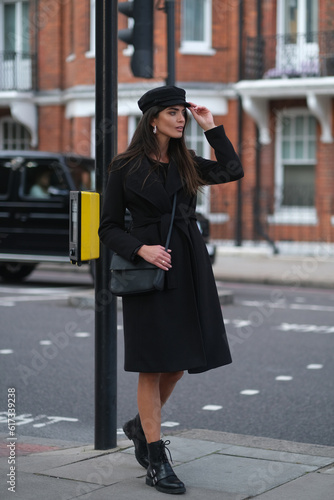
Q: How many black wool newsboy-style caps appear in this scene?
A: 1